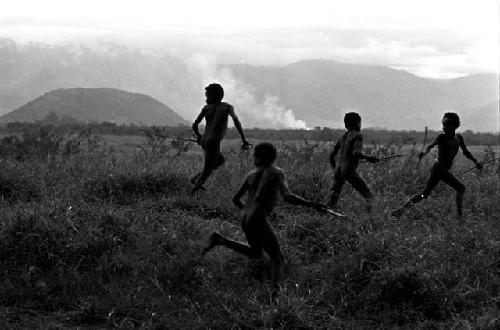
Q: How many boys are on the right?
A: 2